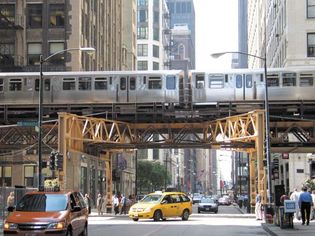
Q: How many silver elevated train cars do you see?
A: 2